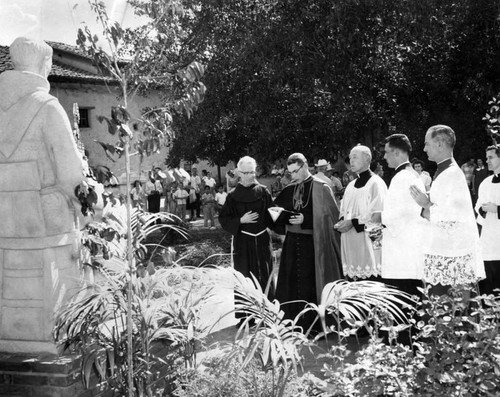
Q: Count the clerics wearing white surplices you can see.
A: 4